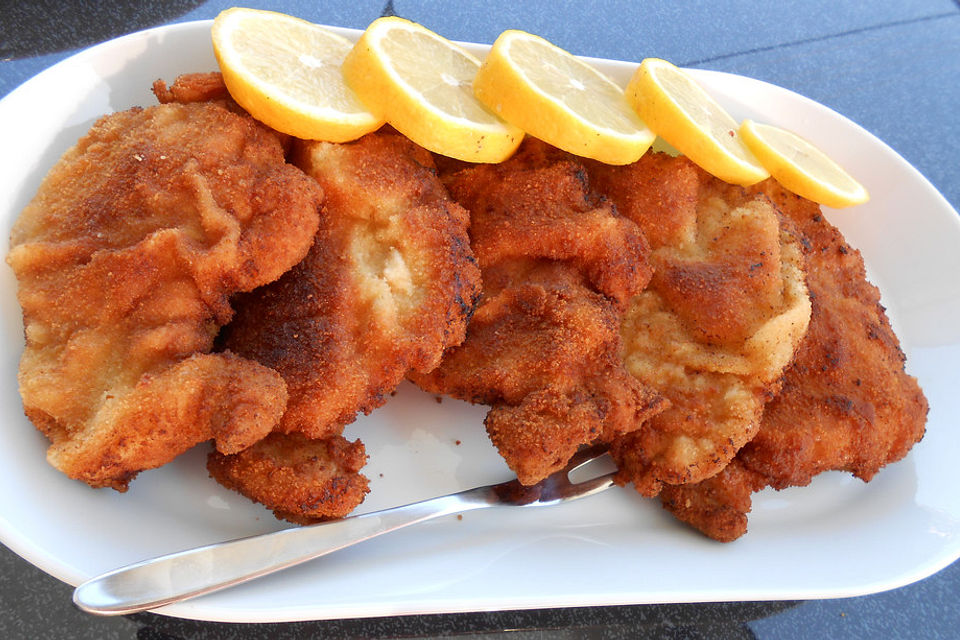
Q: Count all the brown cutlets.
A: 5